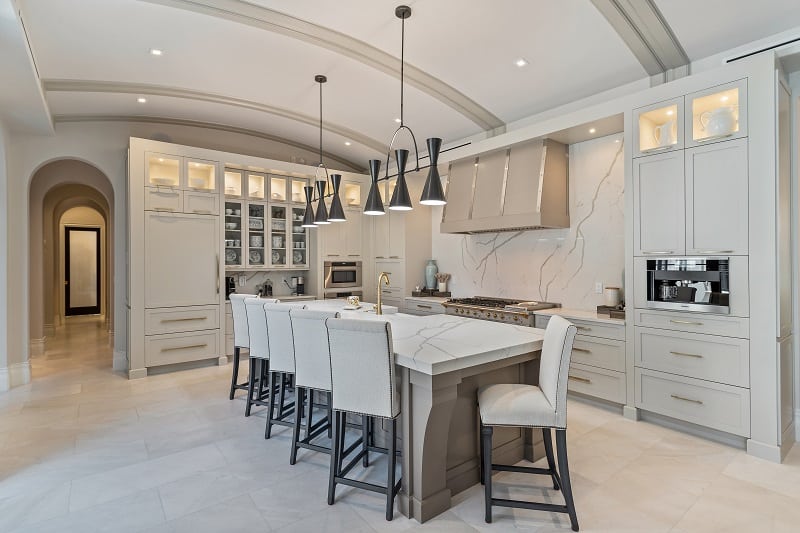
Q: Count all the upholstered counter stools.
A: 6